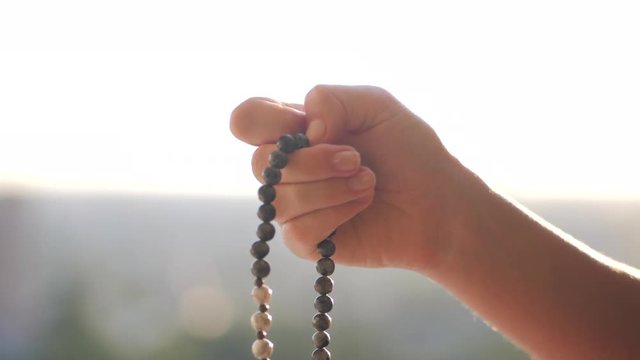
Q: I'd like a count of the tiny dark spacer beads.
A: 3